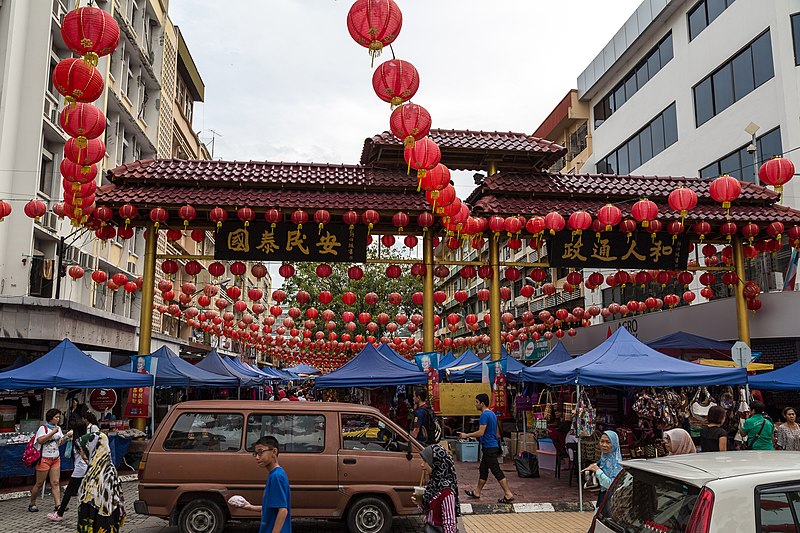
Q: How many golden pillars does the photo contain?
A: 4